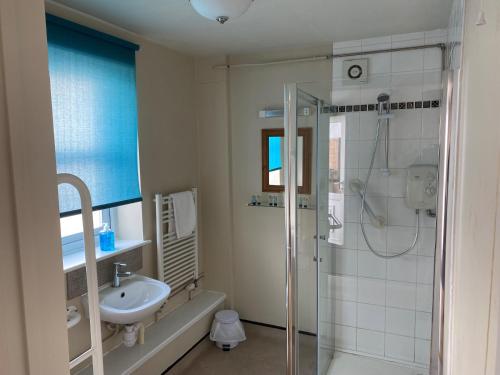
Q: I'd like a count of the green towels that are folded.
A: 0